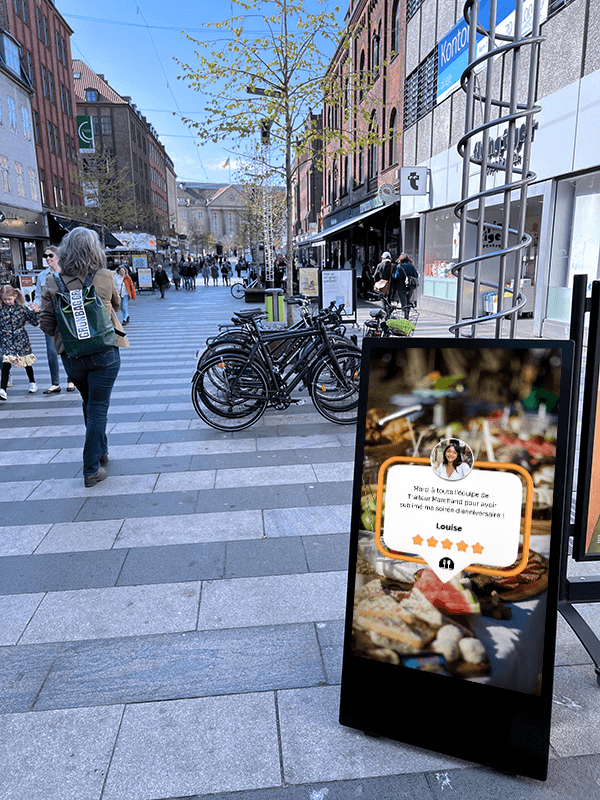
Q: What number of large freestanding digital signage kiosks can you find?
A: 1